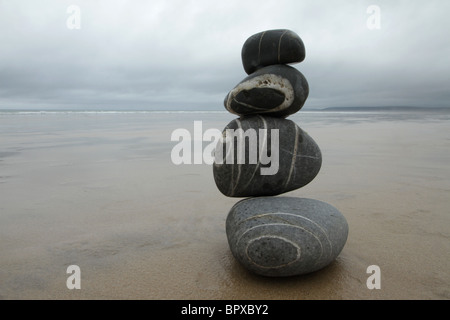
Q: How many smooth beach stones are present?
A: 4